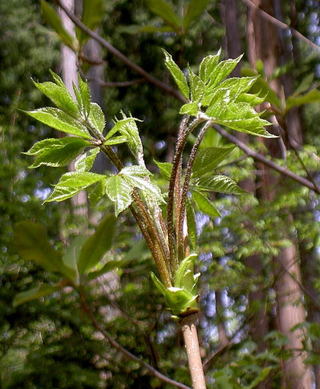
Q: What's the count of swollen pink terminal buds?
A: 0